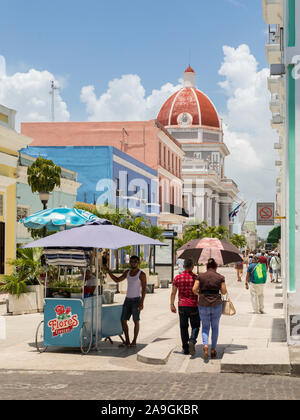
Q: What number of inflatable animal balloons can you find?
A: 0